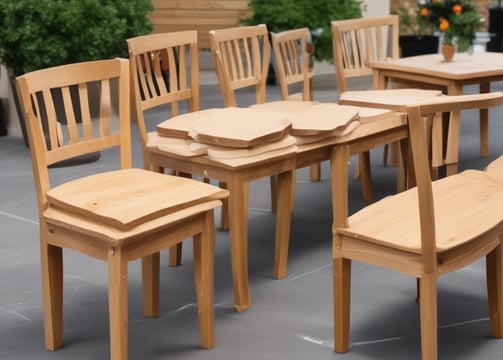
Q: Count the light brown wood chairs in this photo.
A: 6